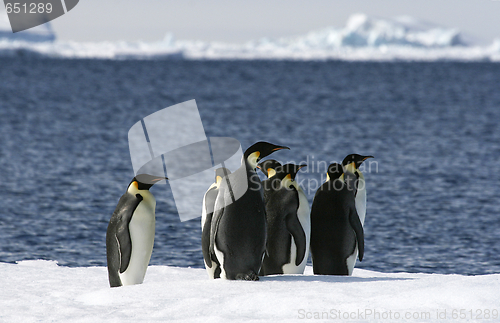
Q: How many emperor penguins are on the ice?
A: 7